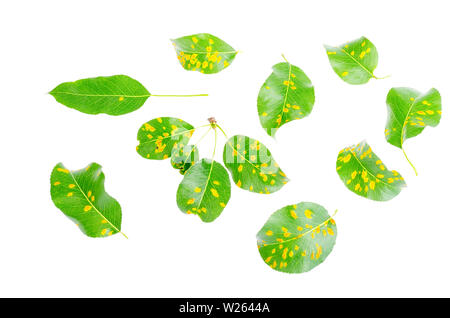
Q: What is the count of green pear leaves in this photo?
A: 12